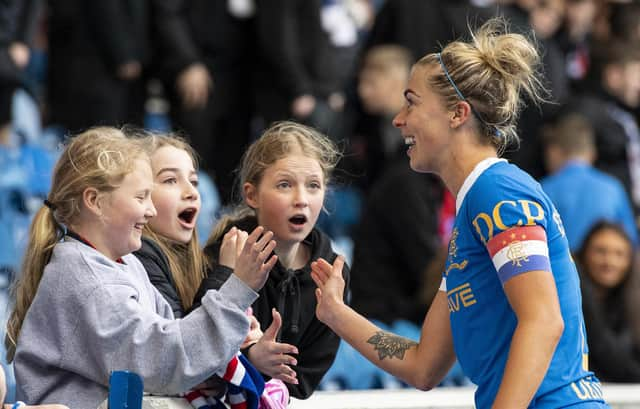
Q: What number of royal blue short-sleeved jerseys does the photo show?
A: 1